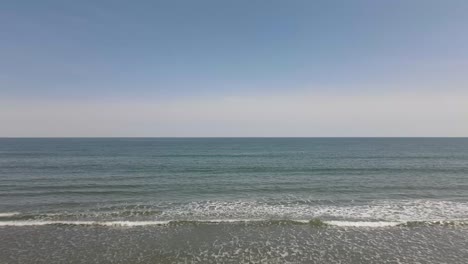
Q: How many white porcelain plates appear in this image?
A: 0